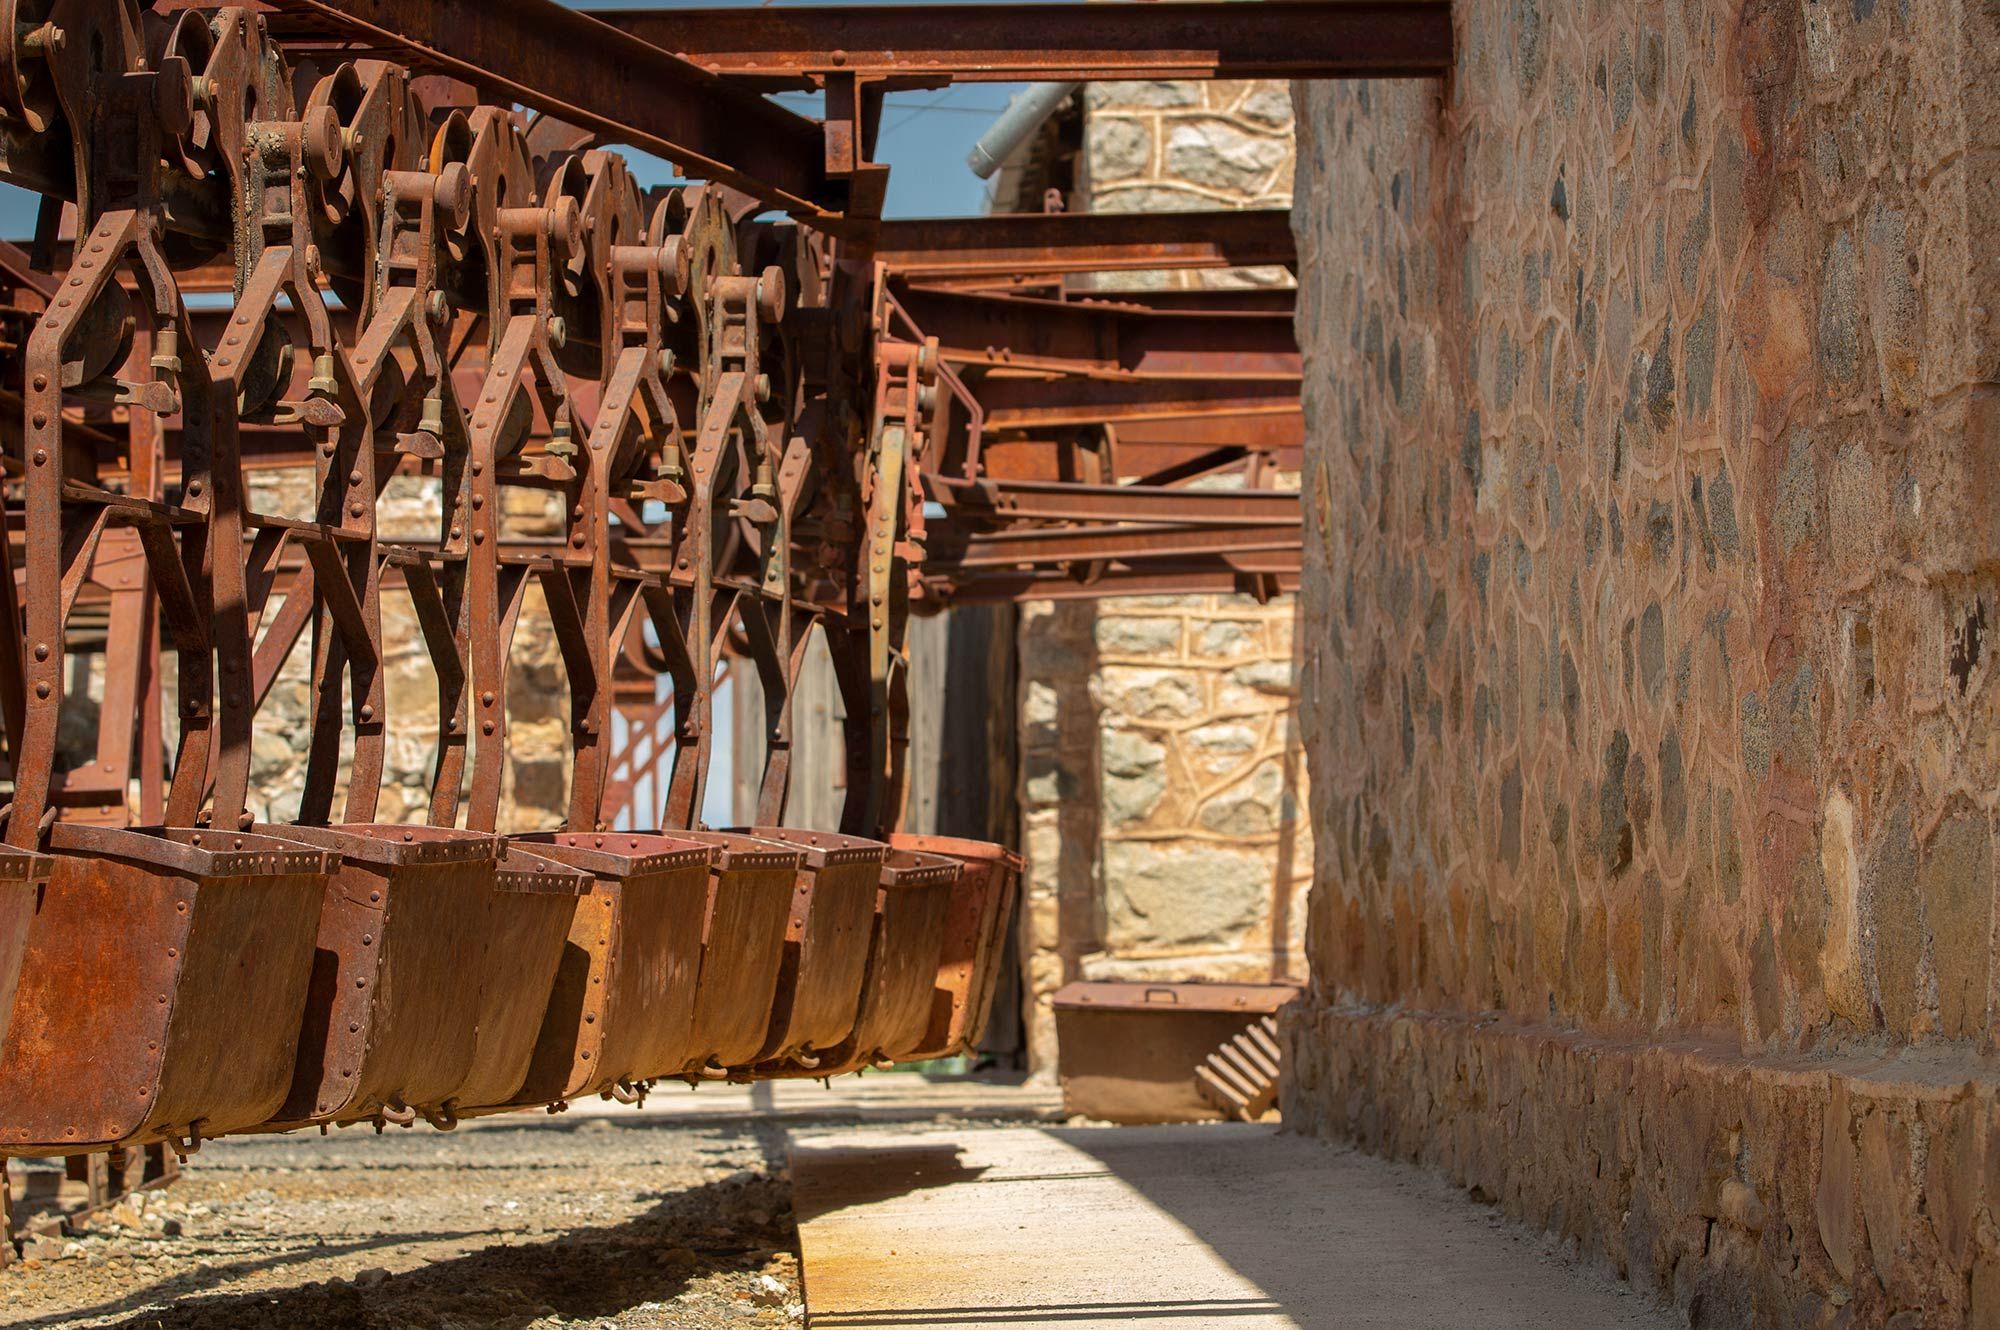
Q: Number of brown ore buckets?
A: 9